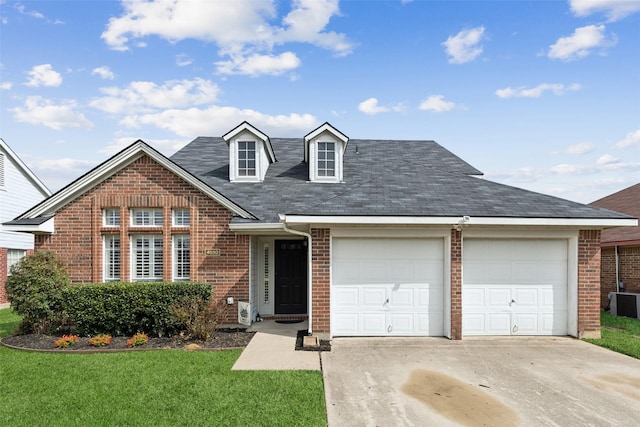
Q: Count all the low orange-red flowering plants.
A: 3